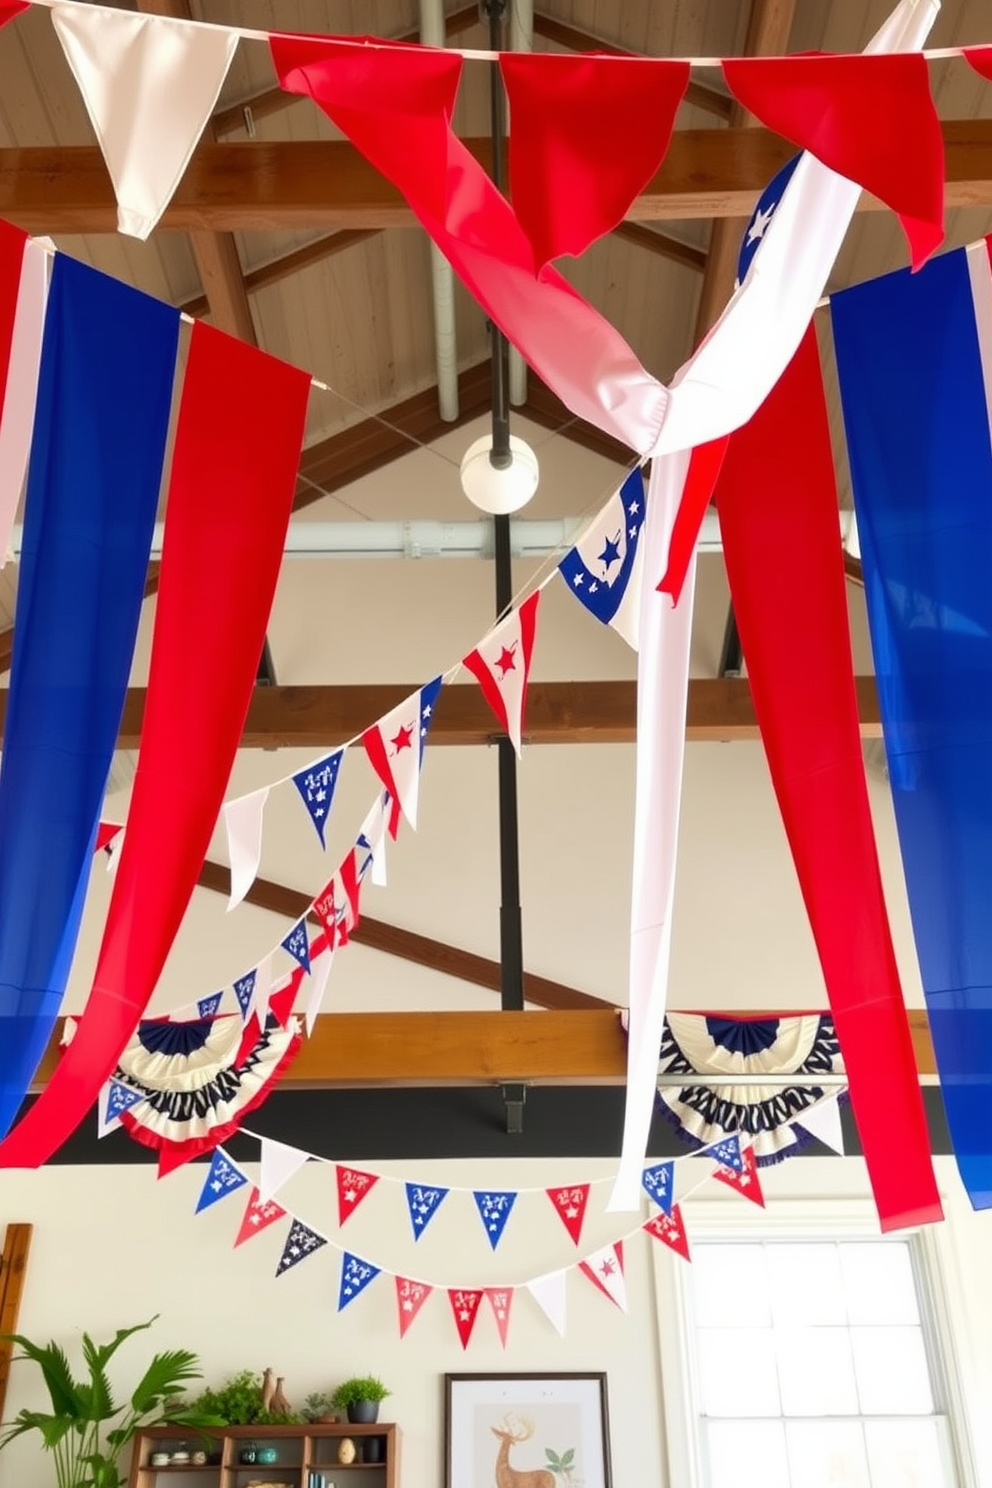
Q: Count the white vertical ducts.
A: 2